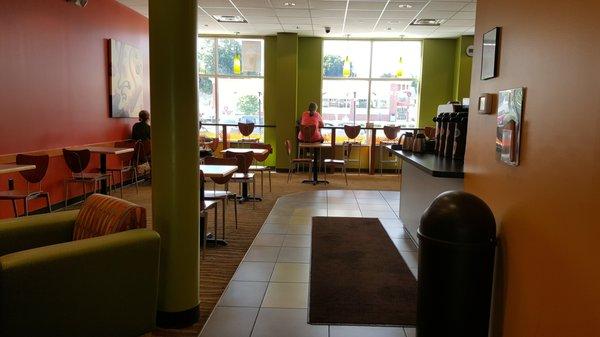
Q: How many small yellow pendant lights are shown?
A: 3